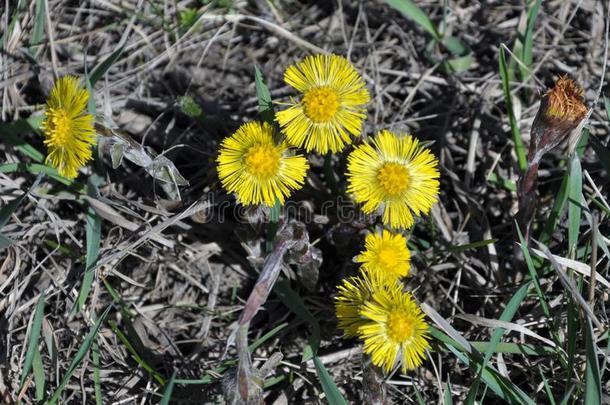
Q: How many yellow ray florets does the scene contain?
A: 7